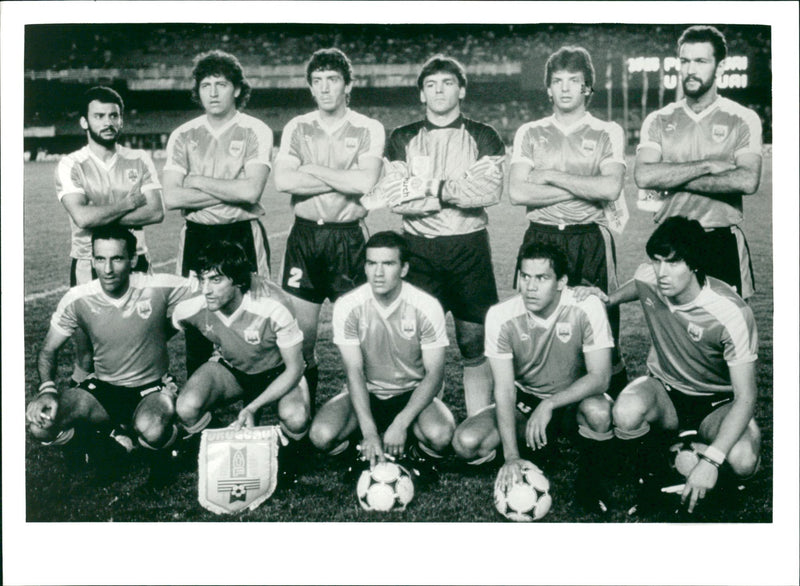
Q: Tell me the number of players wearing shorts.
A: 11